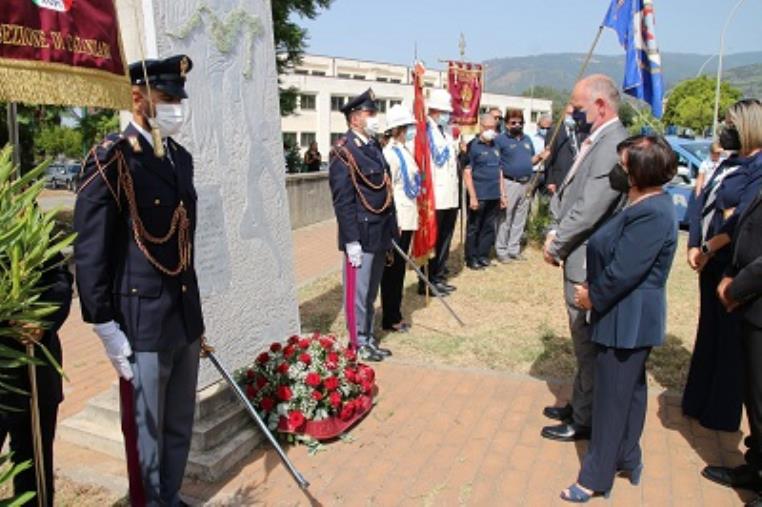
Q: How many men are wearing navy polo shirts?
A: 2